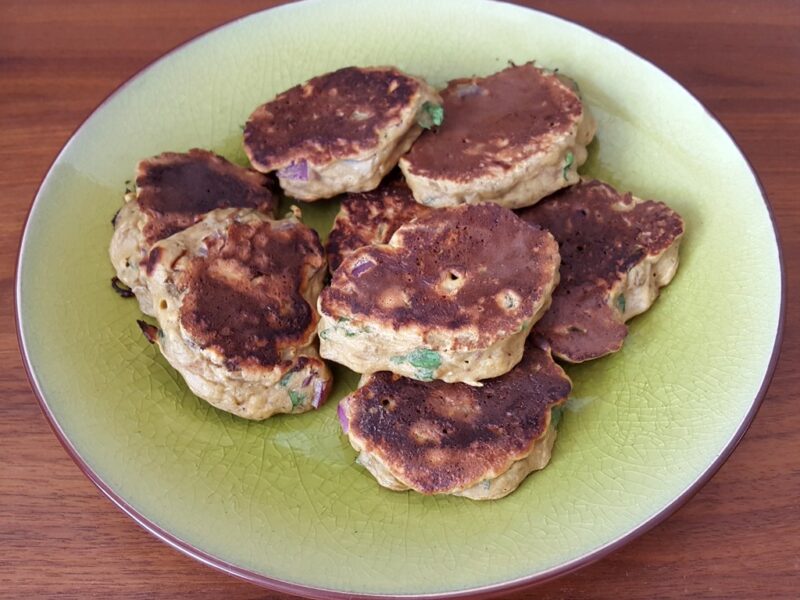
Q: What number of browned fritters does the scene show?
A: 8